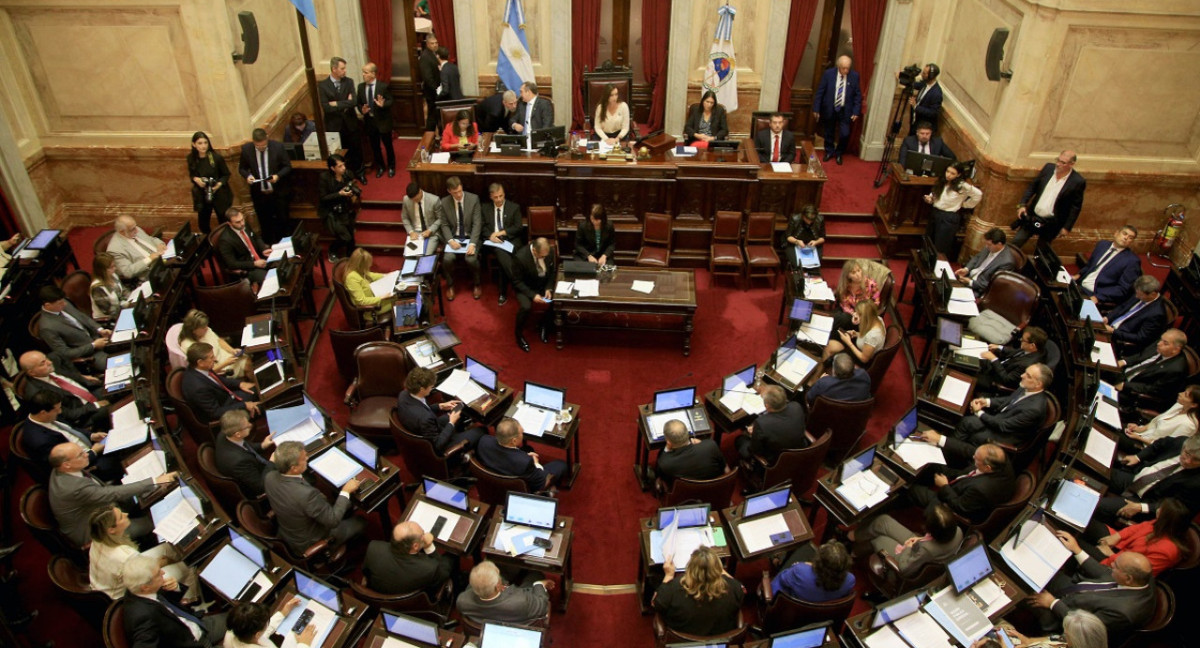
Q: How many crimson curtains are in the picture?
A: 6